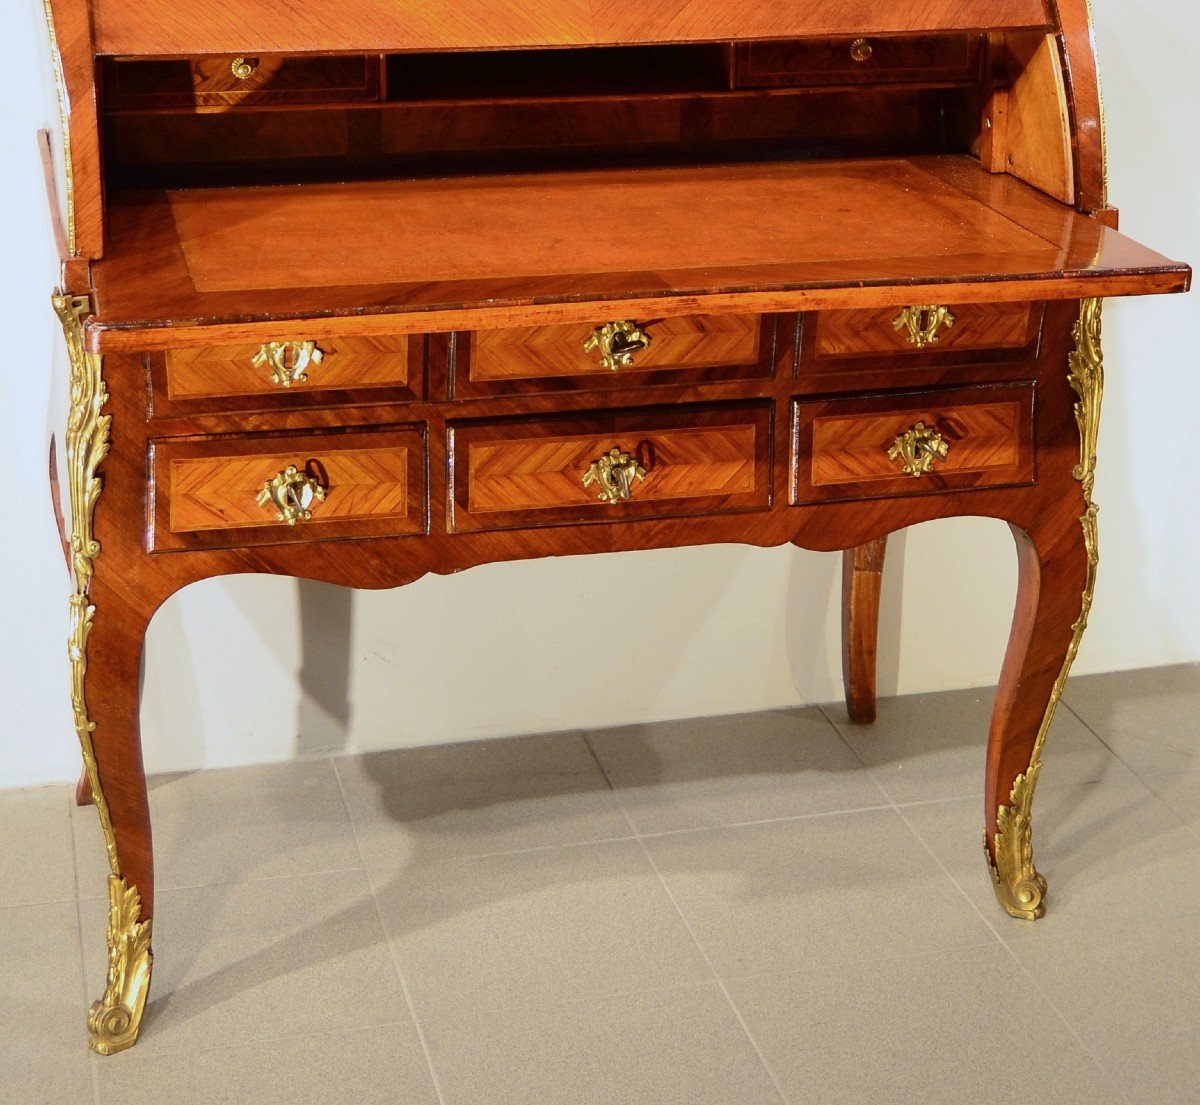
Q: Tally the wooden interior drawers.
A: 2